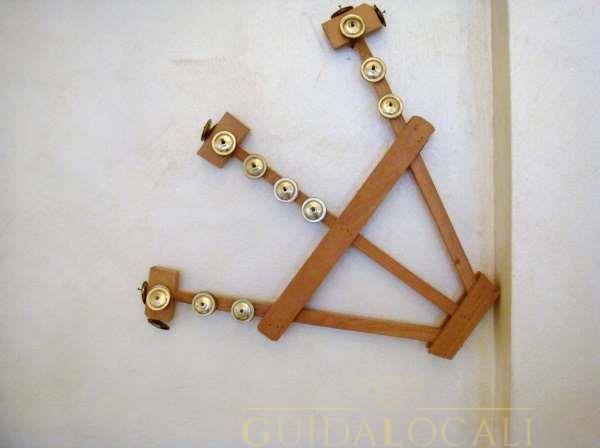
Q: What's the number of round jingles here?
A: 15